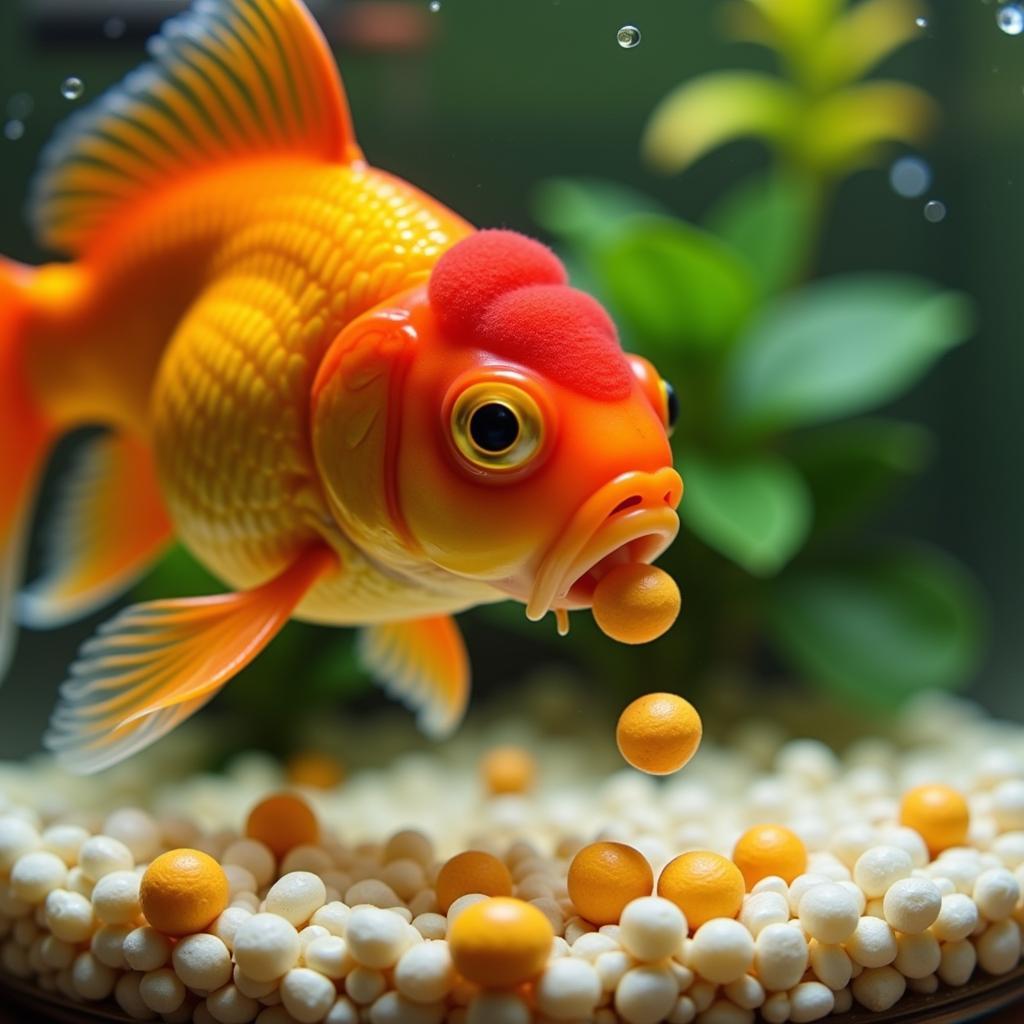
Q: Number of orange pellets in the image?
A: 12